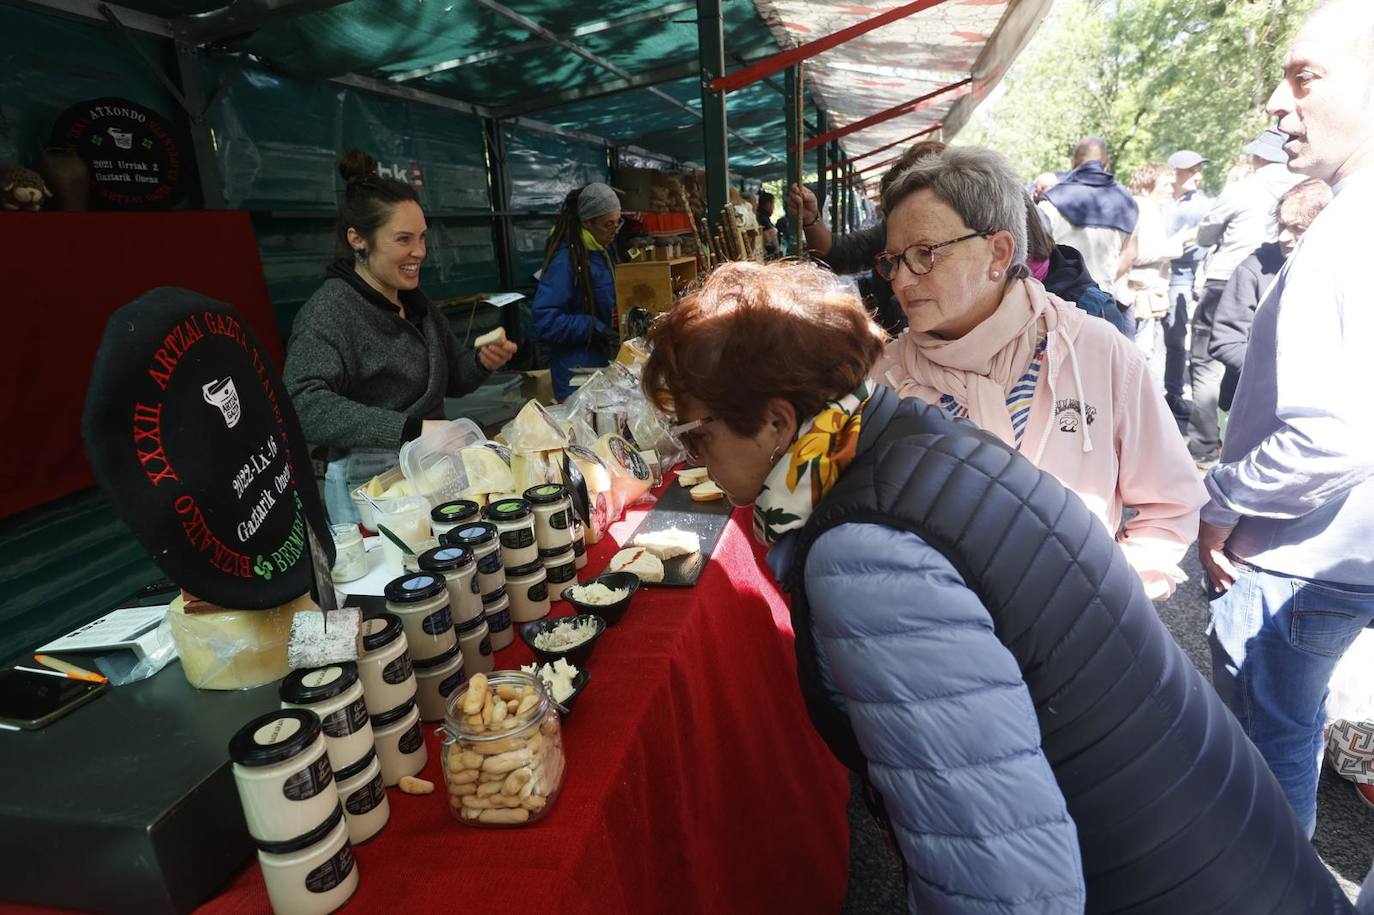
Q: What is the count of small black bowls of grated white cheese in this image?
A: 3